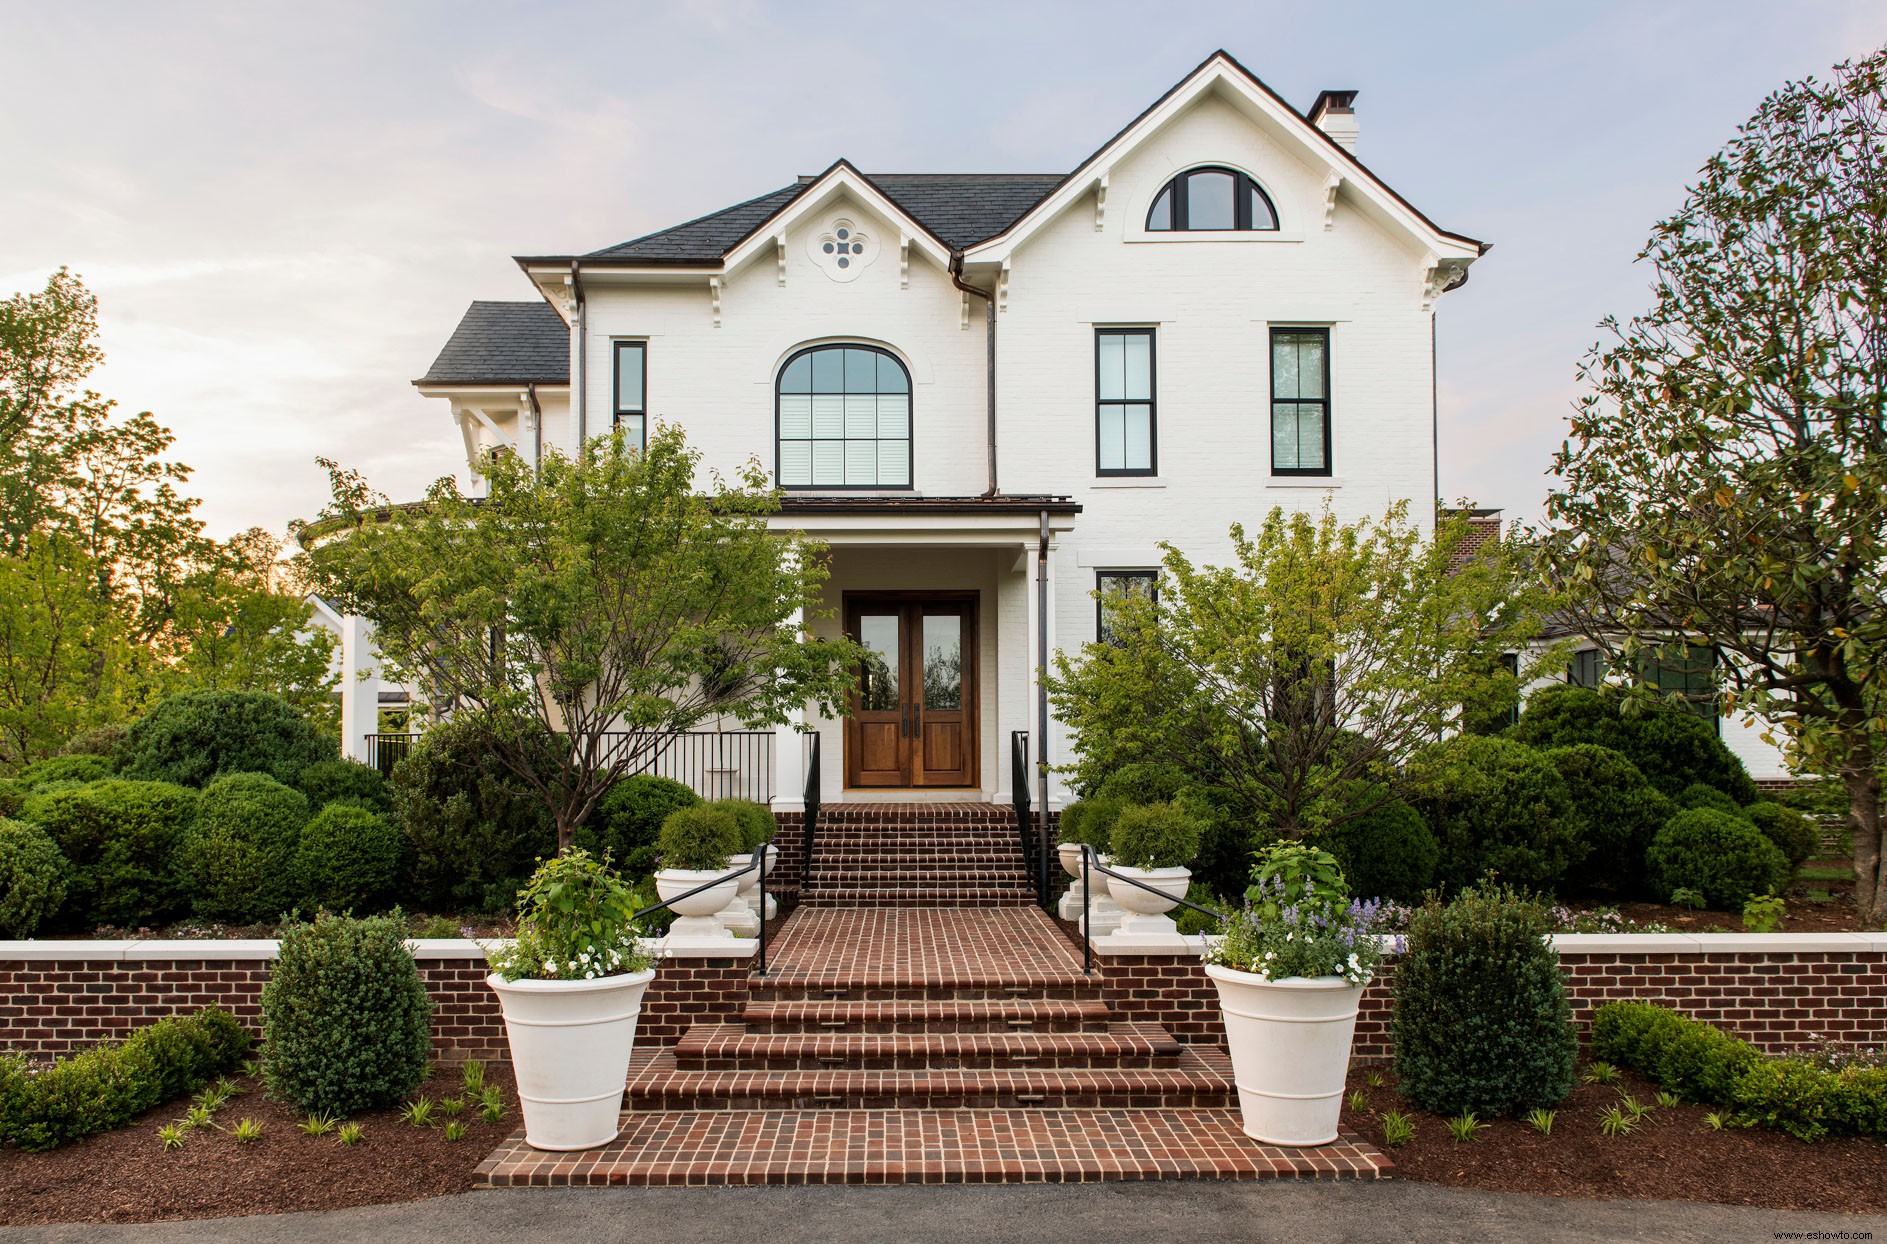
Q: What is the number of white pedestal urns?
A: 6